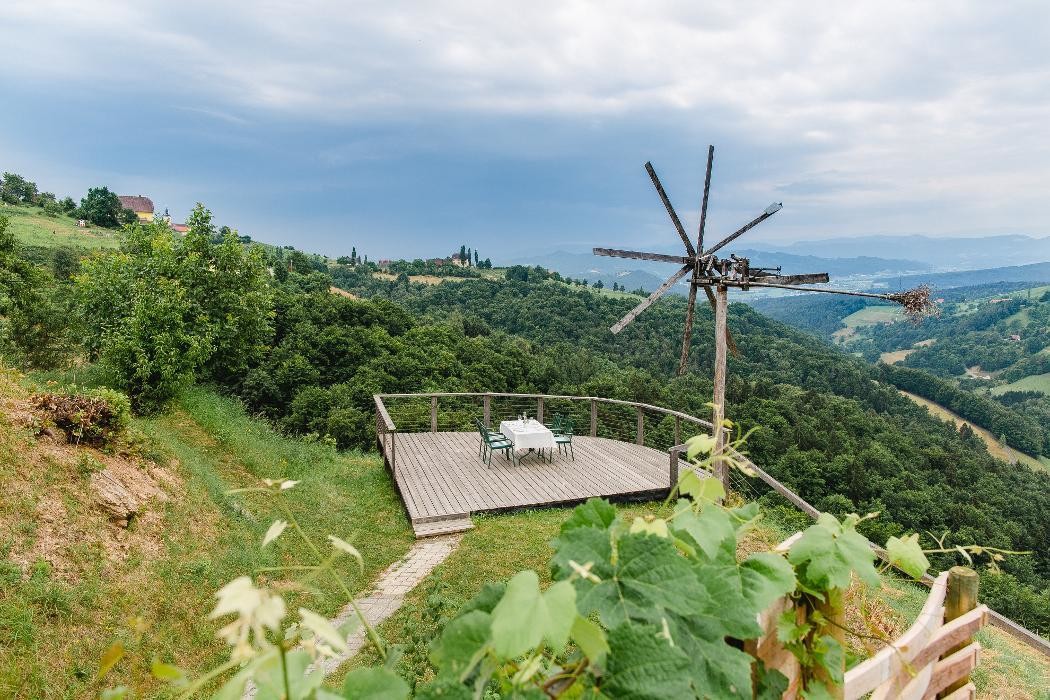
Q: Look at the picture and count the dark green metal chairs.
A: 4